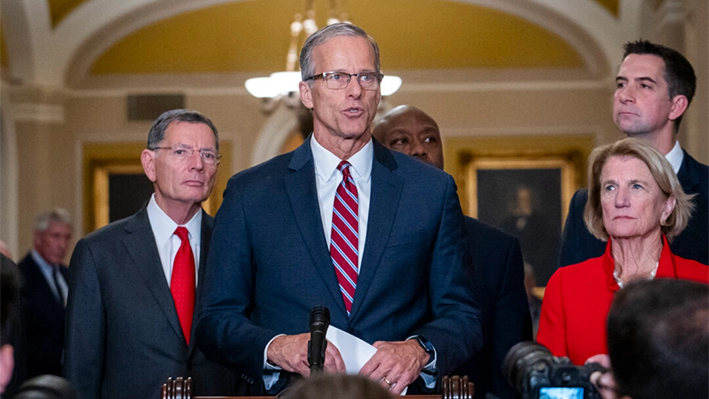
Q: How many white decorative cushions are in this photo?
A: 0